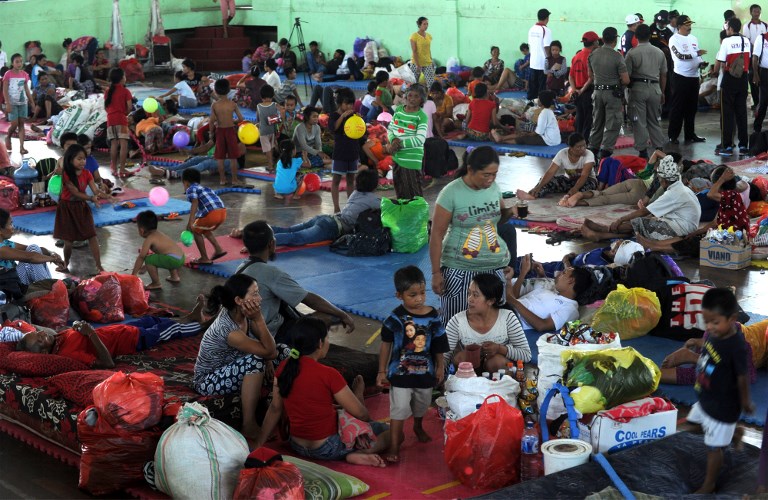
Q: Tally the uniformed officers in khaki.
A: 2